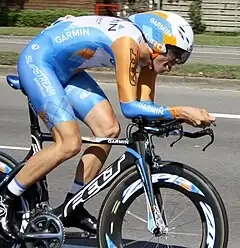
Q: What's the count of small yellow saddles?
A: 0